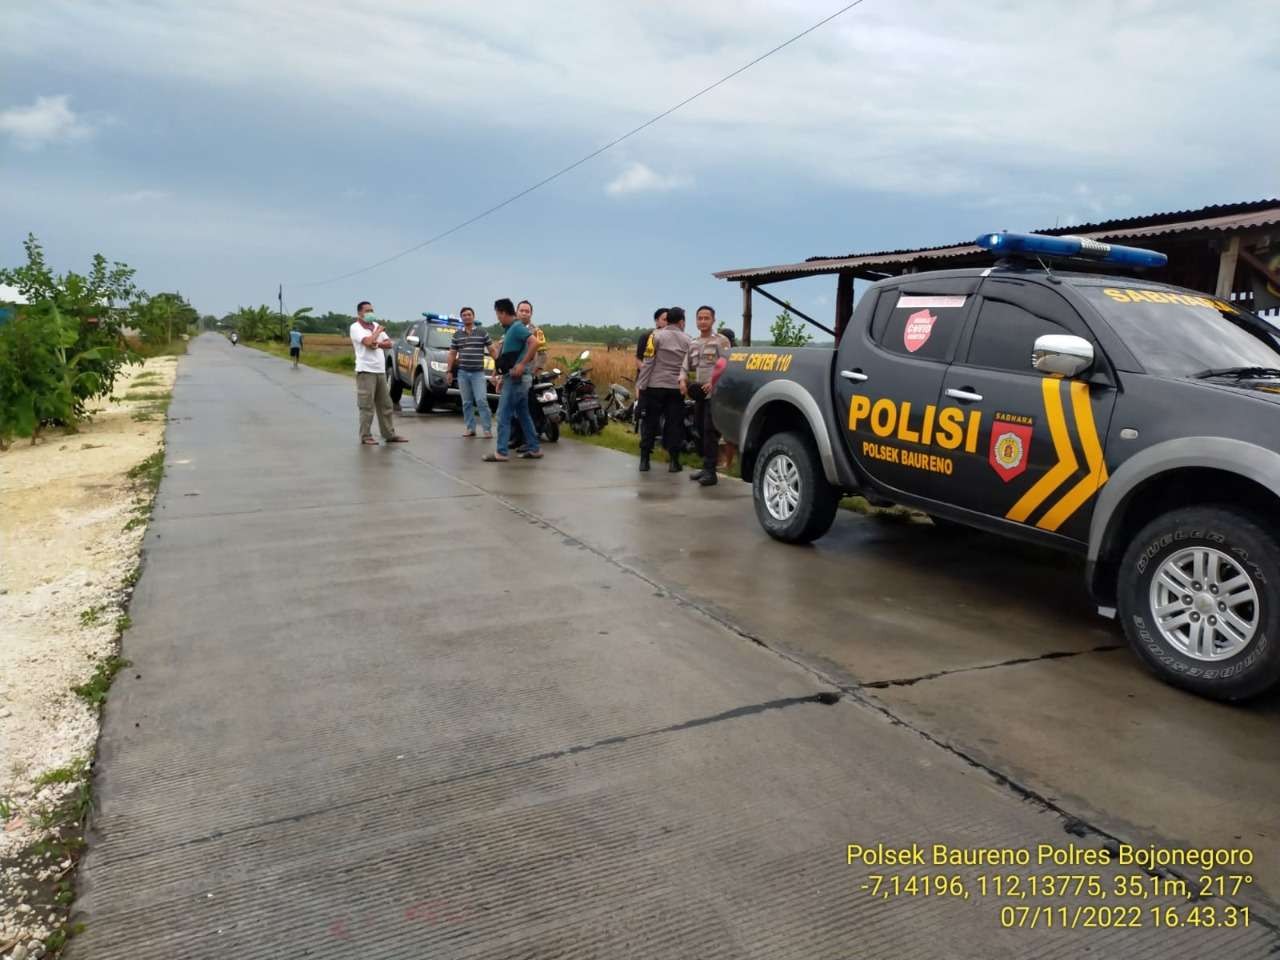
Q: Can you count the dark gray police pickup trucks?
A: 2